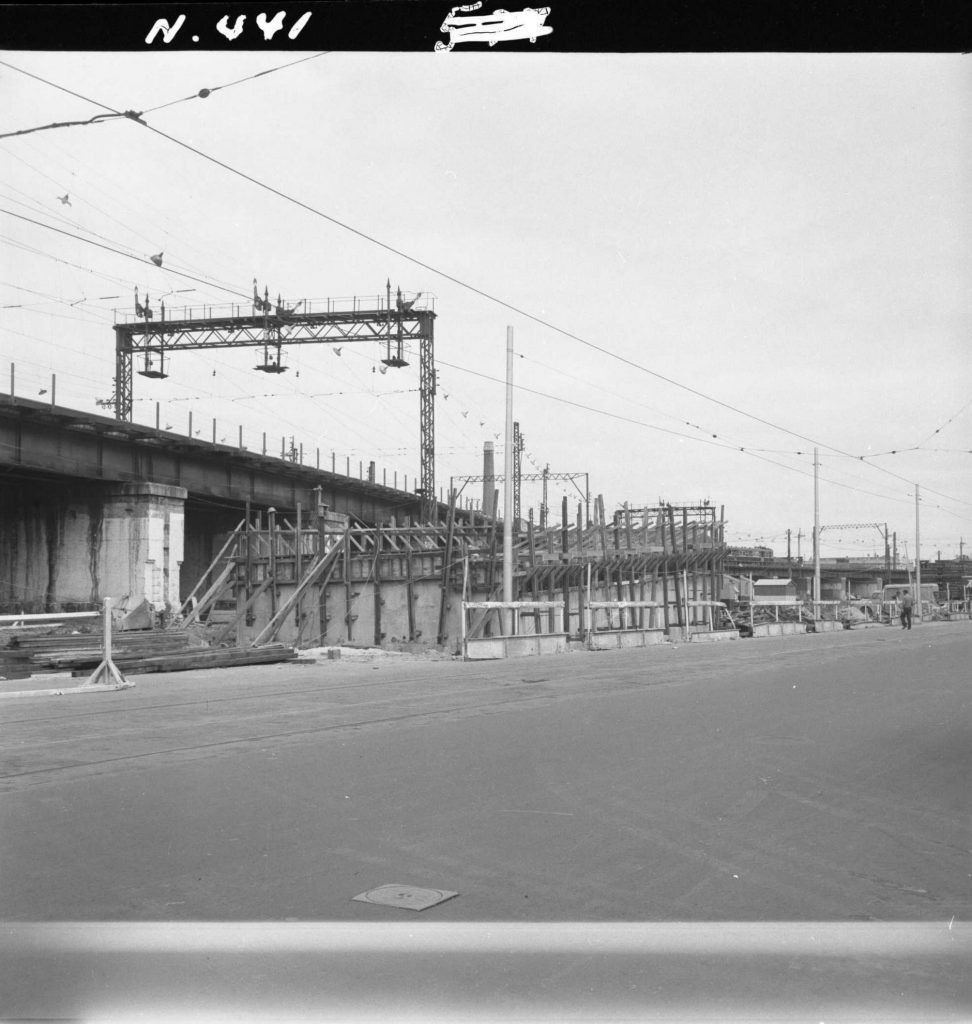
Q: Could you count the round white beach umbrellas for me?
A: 0